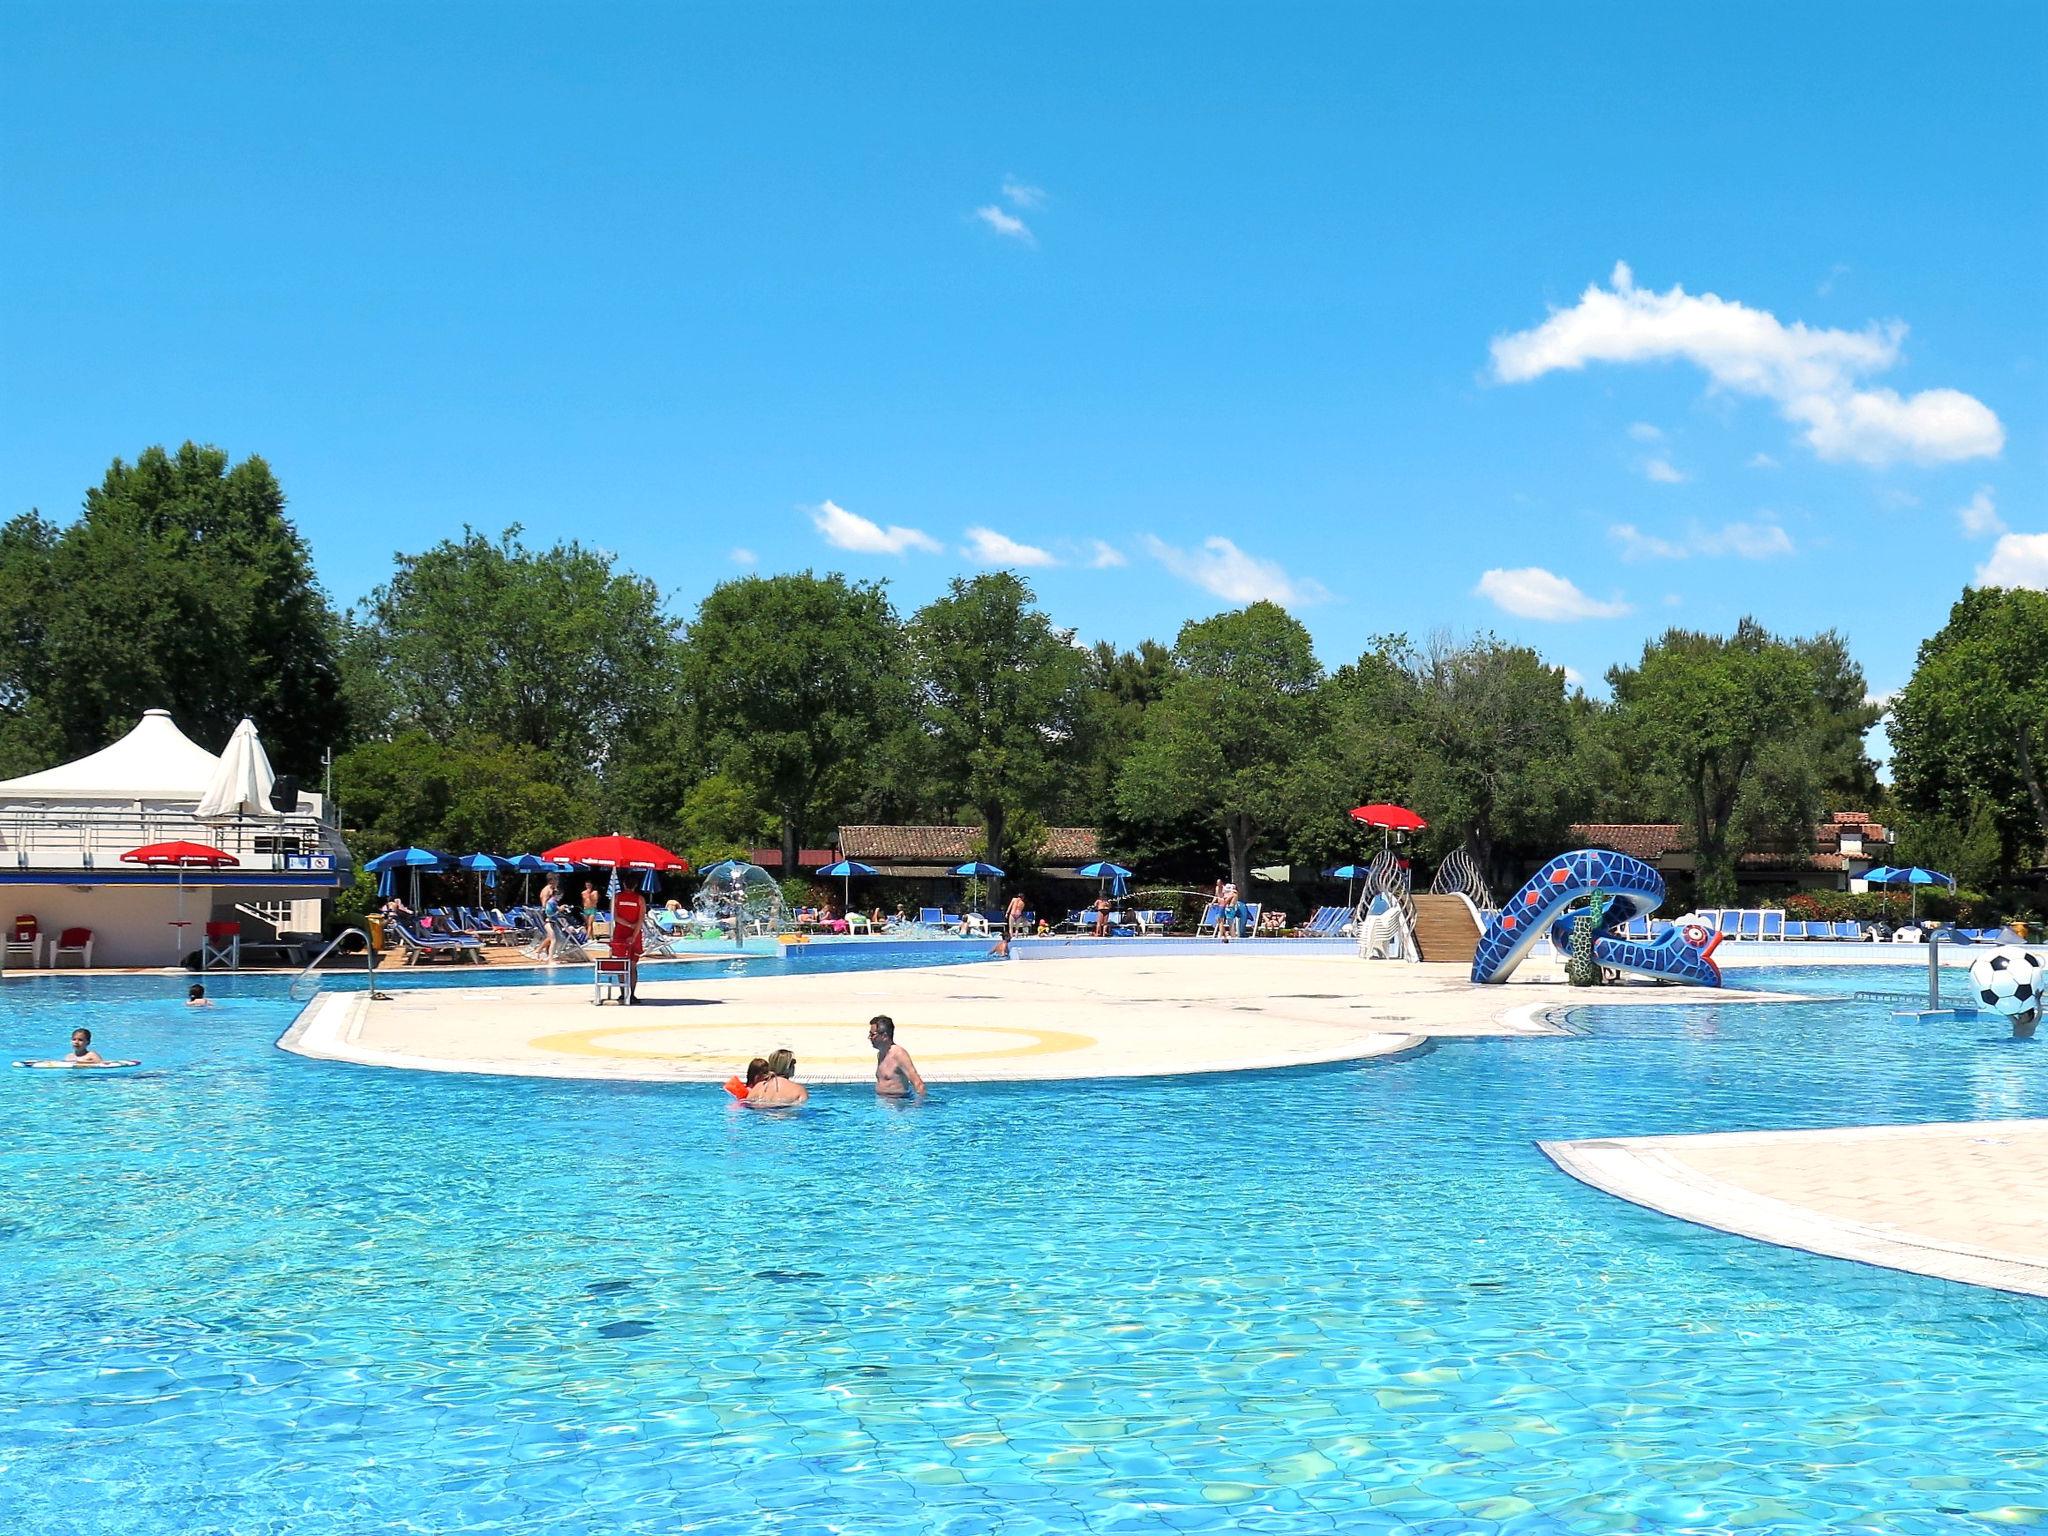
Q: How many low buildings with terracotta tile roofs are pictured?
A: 2